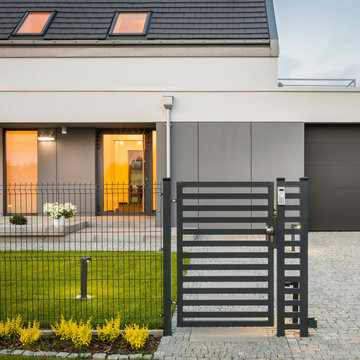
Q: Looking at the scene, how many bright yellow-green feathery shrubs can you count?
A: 6